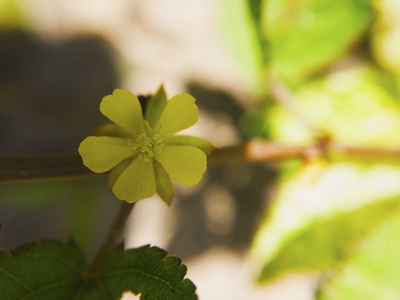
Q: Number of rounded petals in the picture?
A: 5